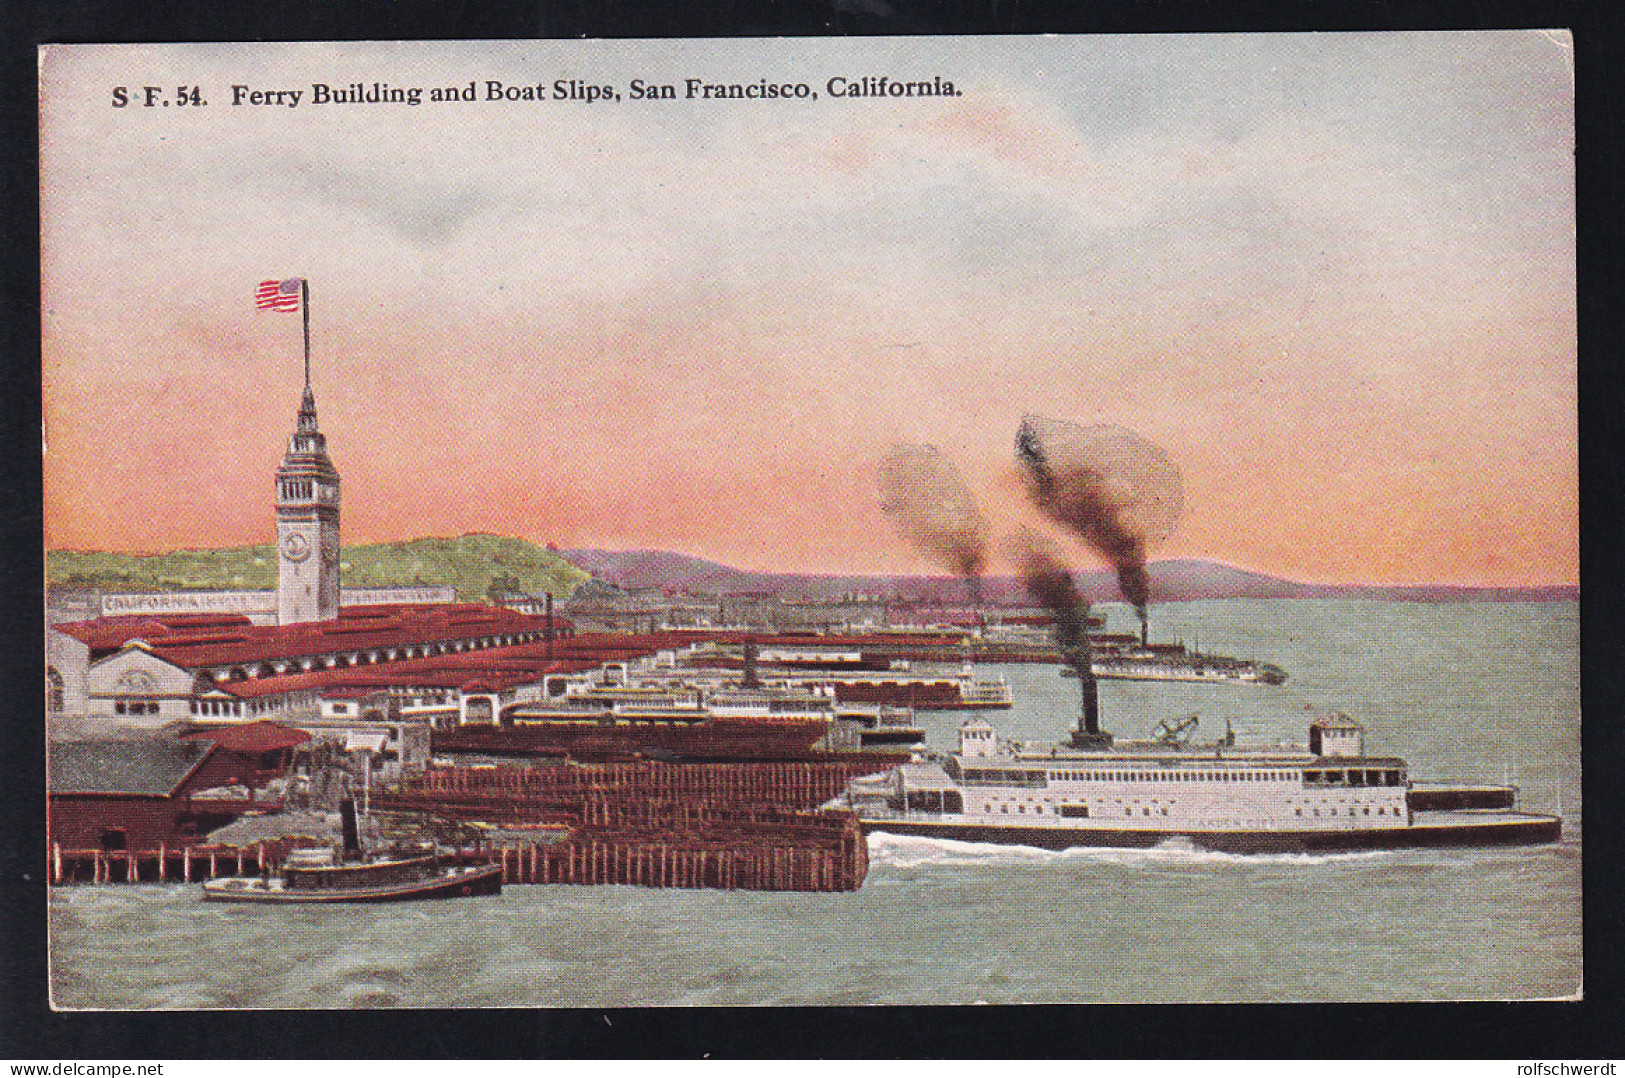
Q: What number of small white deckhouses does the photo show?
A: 2